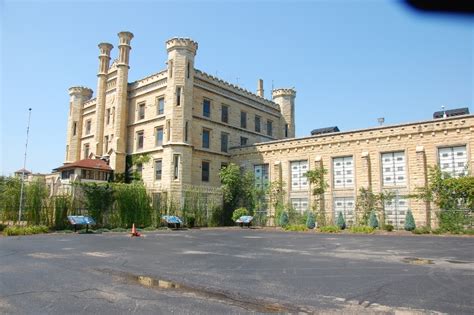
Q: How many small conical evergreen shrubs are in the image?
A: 5